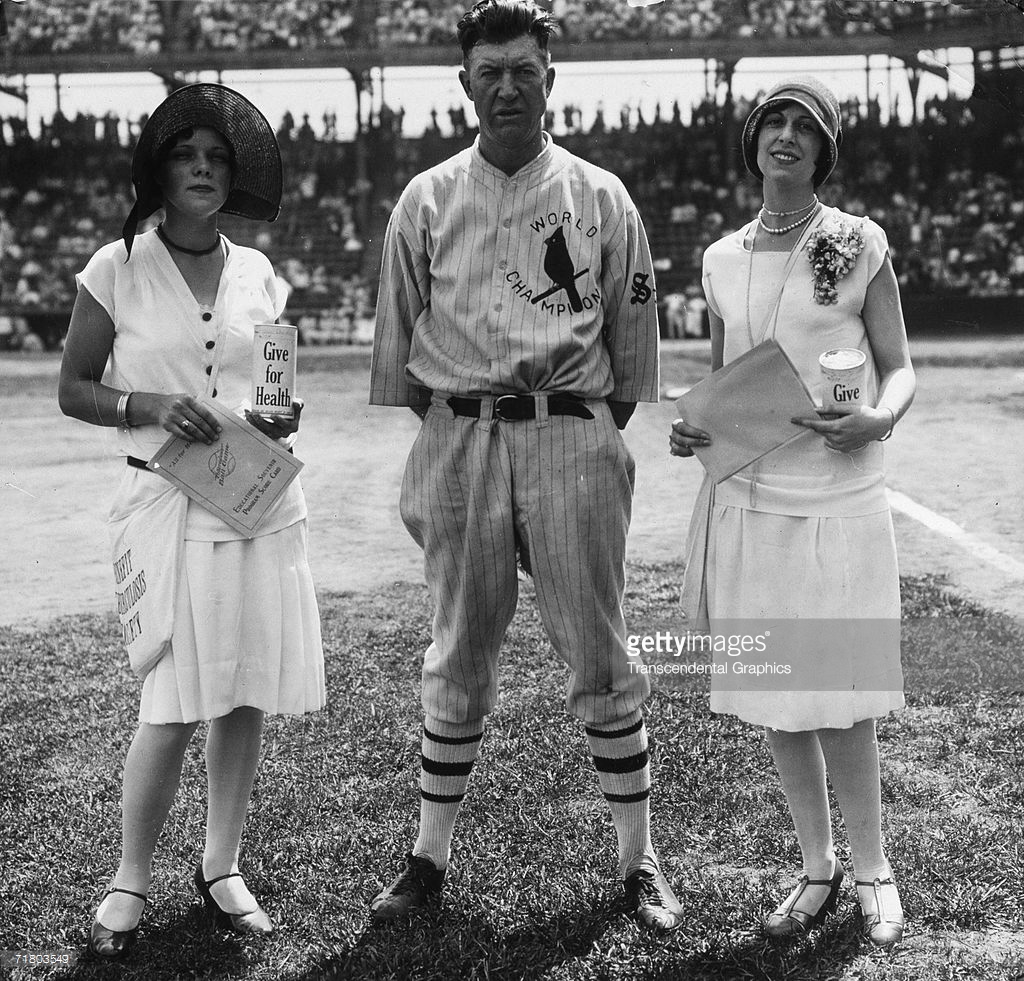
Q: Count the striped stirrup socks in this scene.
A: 2